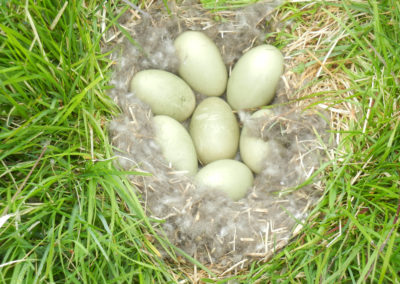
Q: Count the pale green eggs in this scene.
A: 7